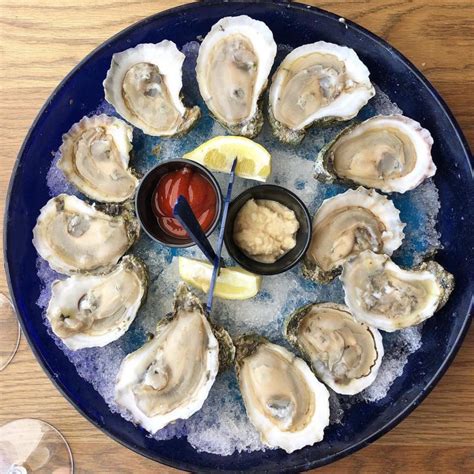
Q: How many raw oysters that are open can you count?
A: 12